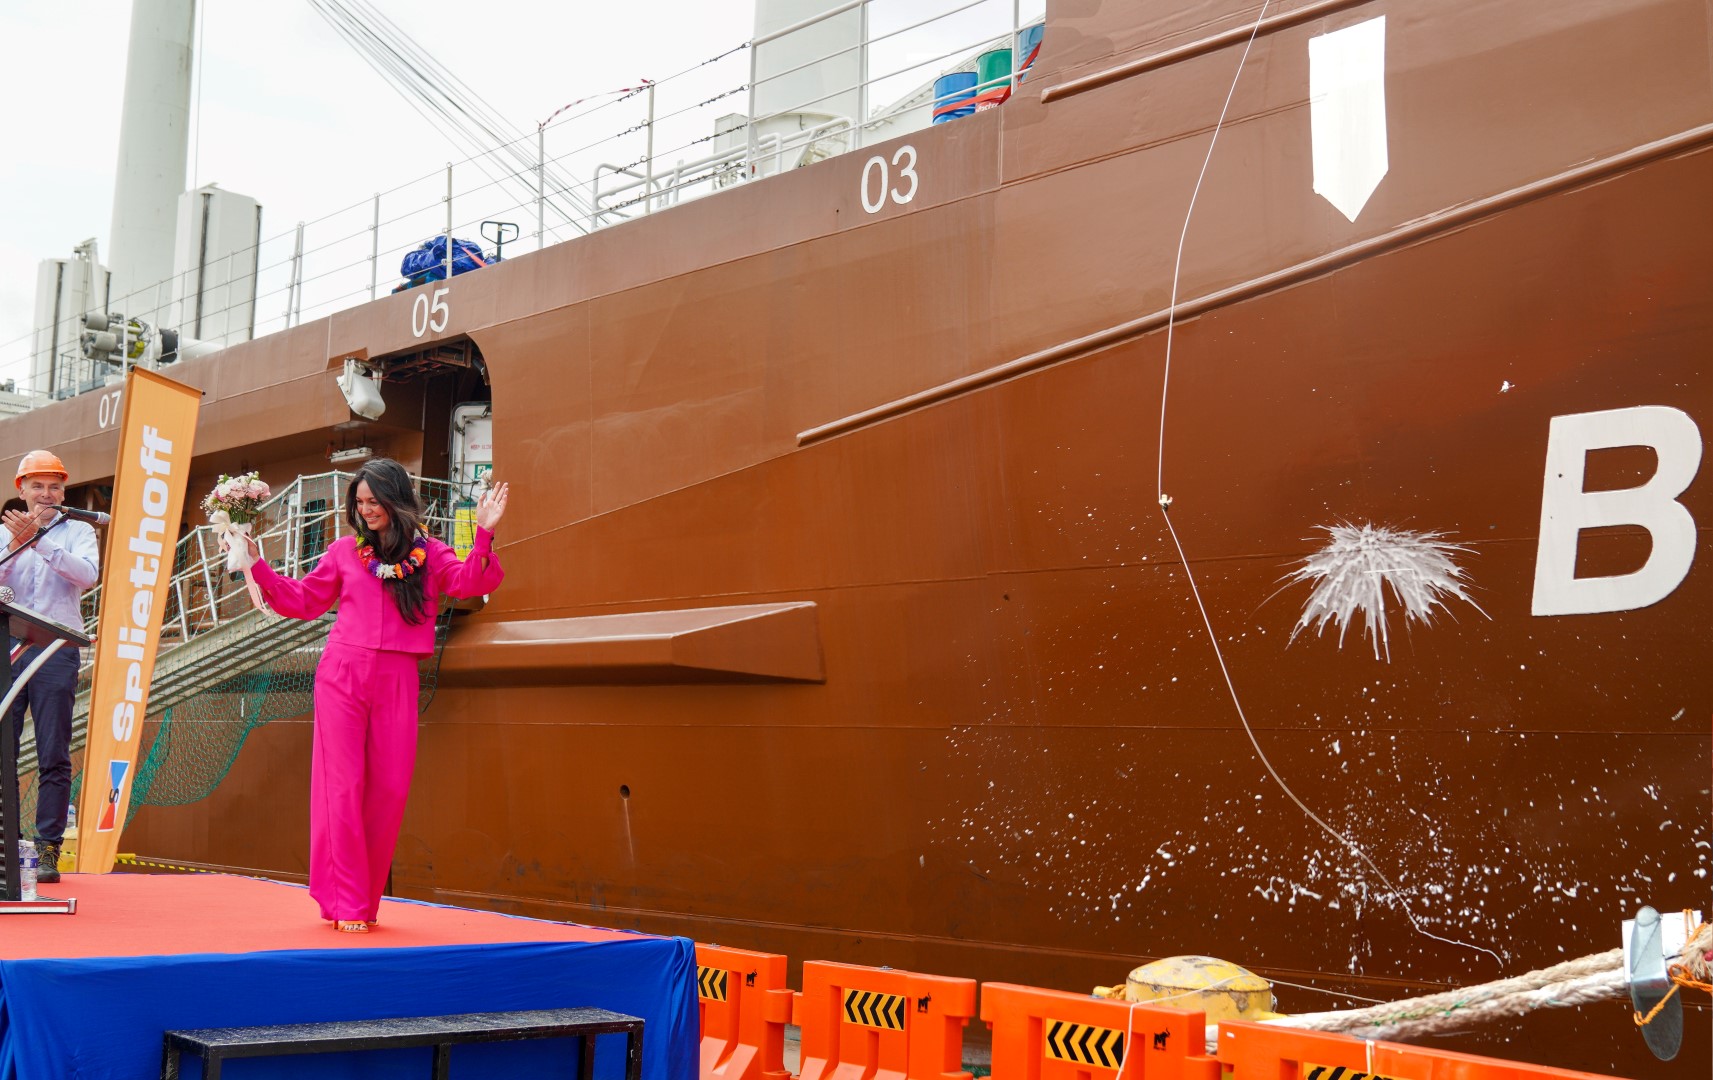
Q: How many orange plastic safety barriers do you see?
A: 4